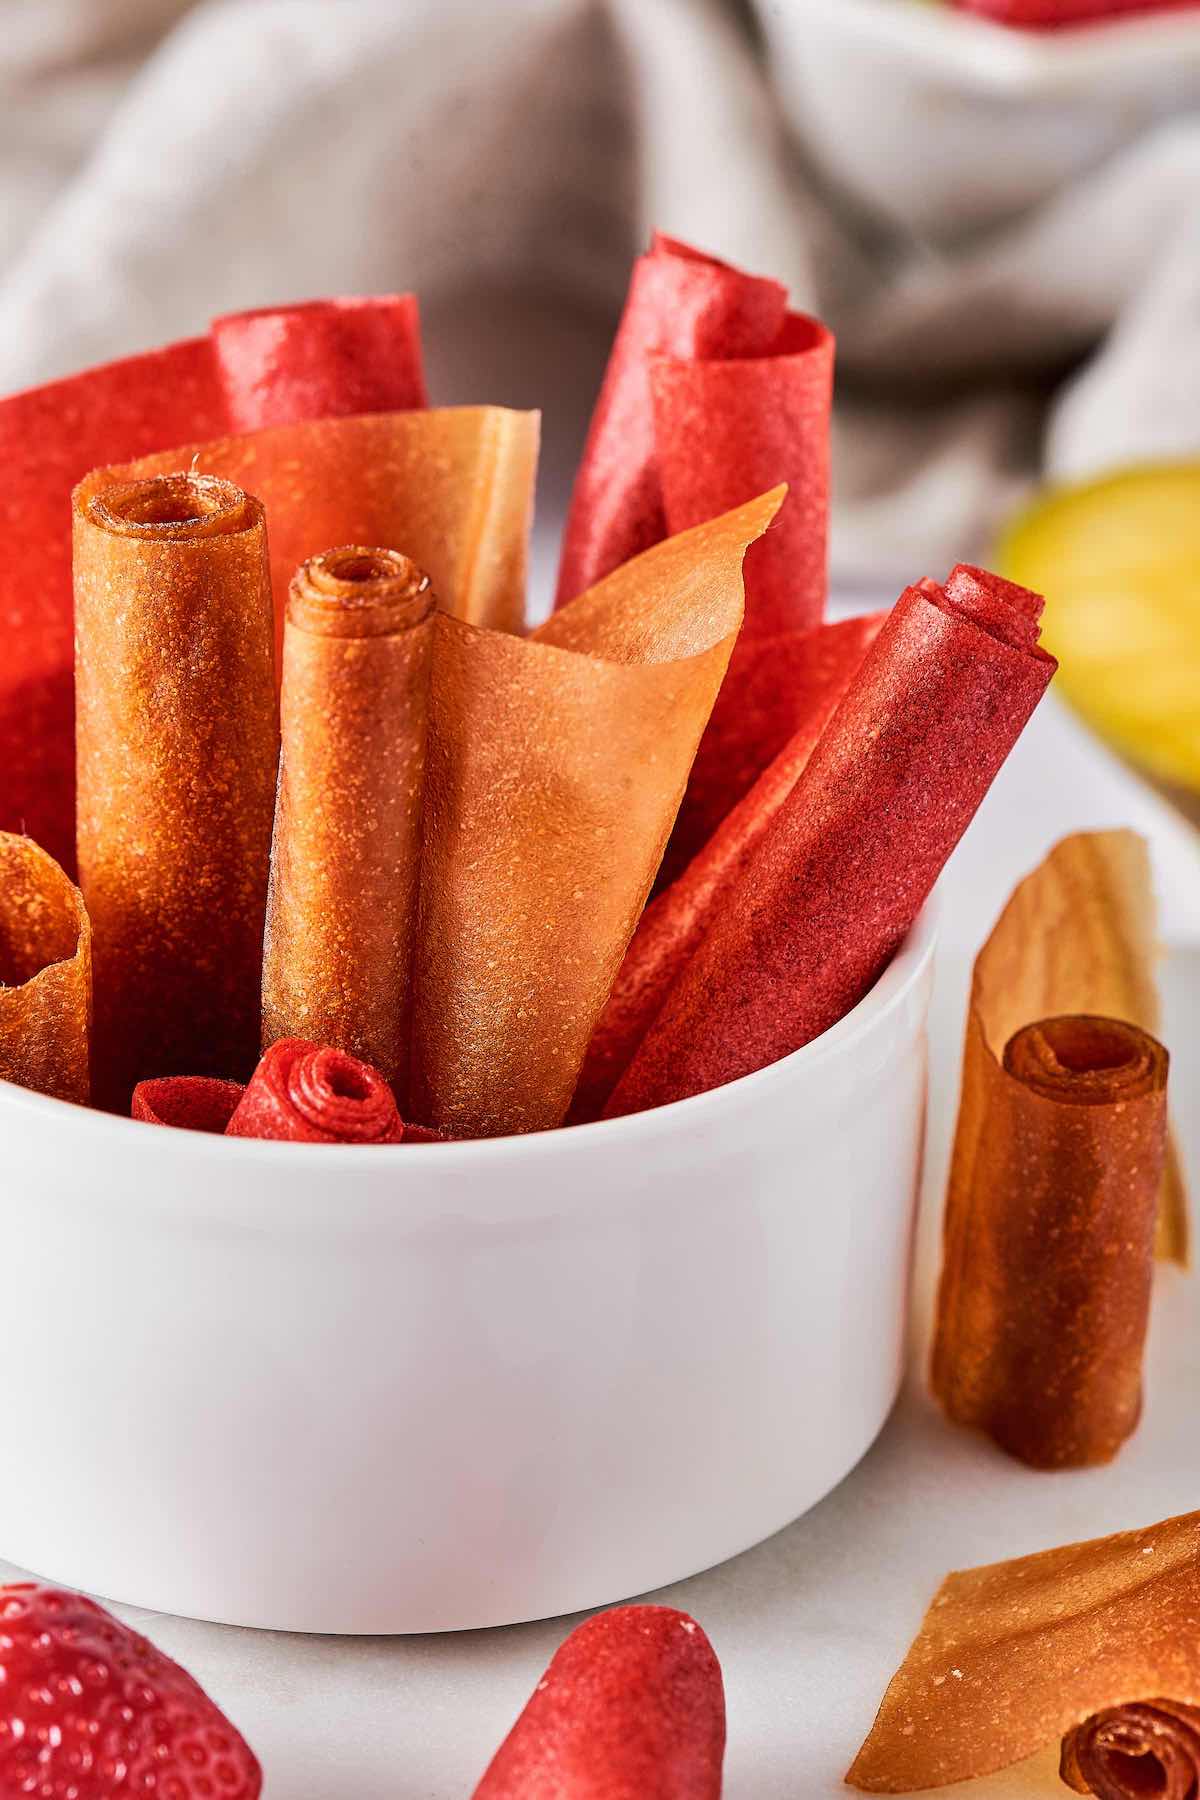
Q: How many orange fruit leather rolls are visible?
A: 5